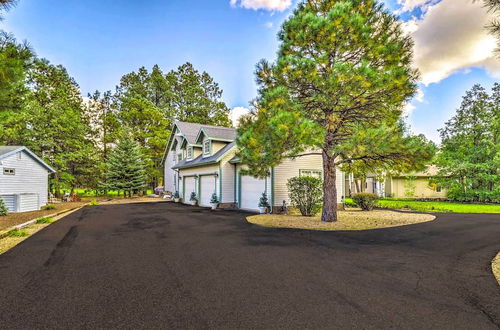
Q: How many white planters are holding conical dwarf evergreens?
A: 4